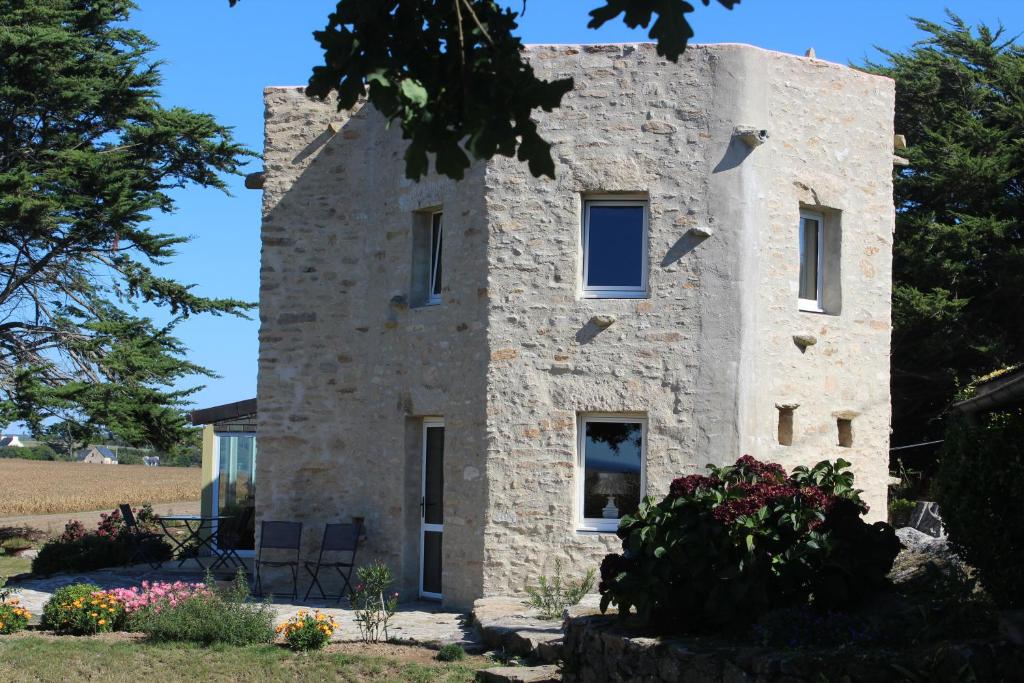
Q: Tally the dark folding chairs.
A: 4